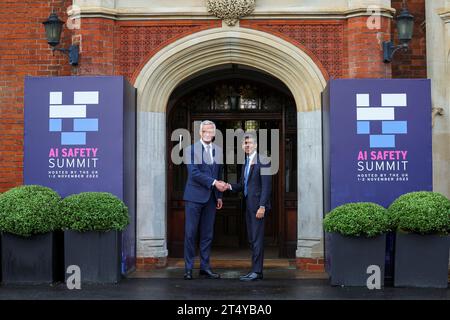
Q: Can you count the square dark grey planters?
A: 4